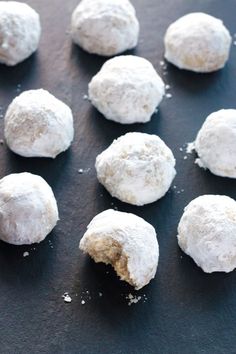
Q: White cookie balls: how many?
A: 10